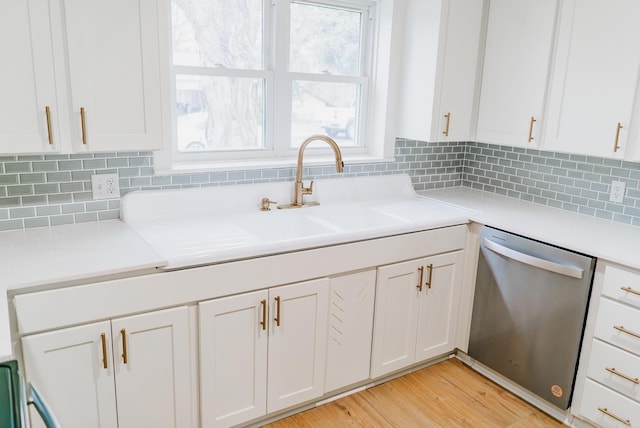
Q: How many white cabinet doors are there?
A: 11